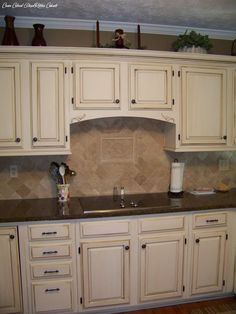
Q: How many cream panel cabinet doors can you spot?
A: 9